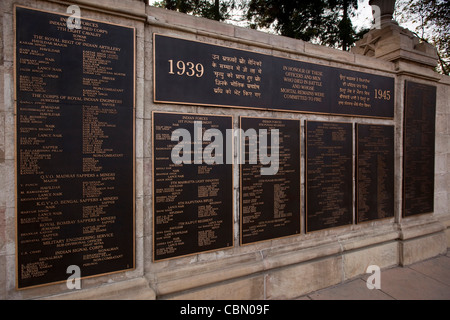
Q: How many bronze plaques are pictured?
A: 7